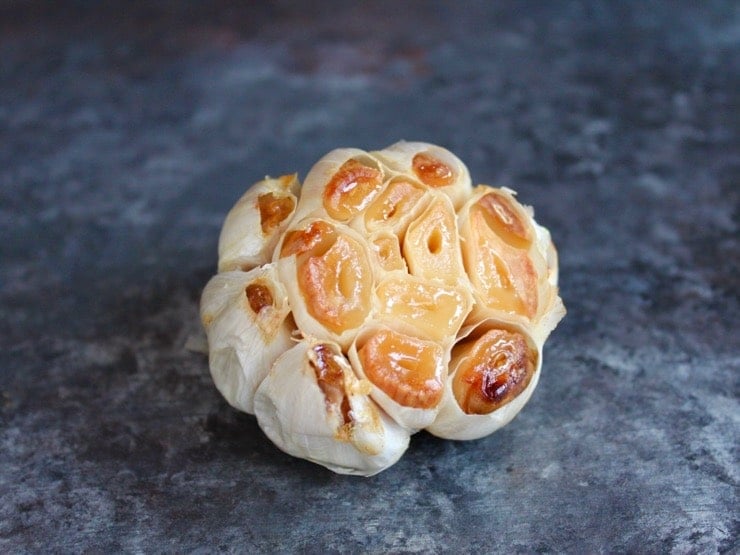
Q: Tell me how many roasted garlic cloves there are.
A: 13